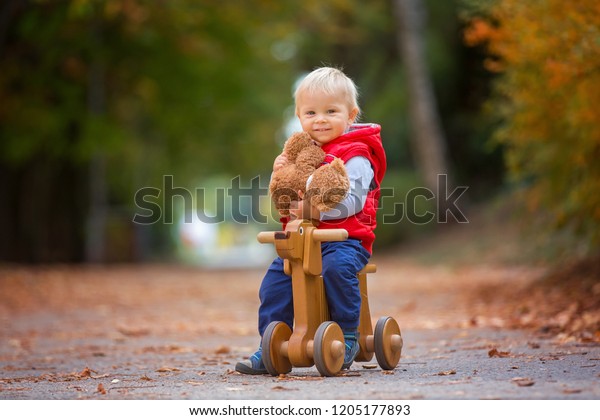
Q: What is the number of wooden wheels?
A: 3